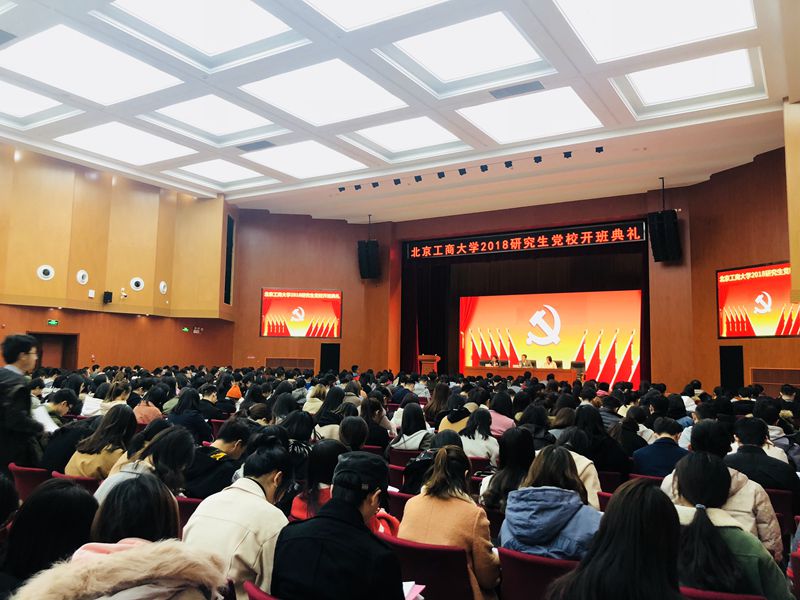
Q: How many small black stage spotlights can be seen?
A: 12